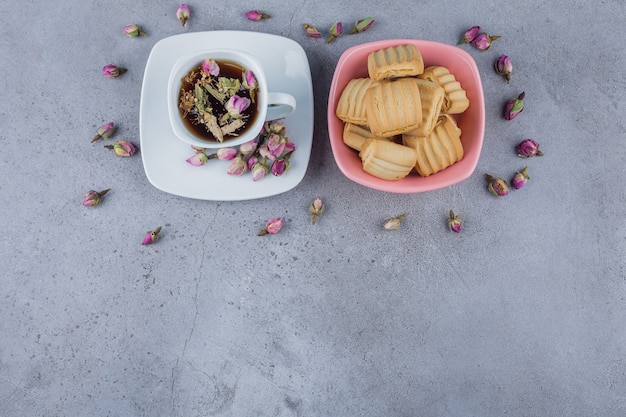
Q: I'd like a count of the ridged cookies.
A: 8